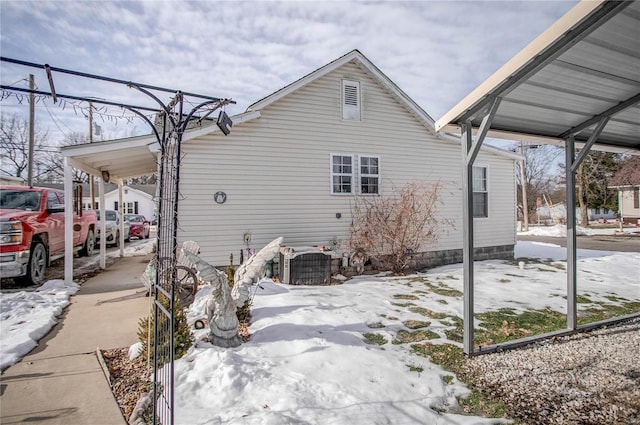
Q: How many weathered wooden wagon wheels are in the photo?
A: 1